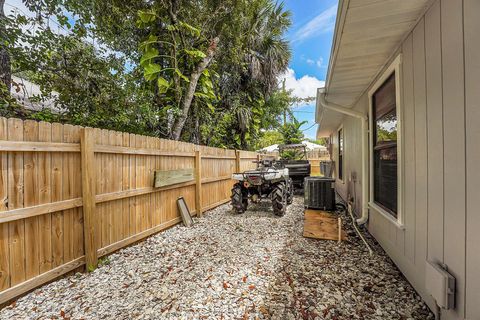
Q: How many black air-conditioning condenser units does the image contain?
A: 1